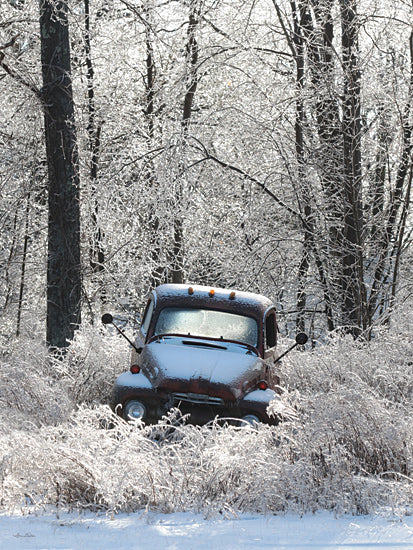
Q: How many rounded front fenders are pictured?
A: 2